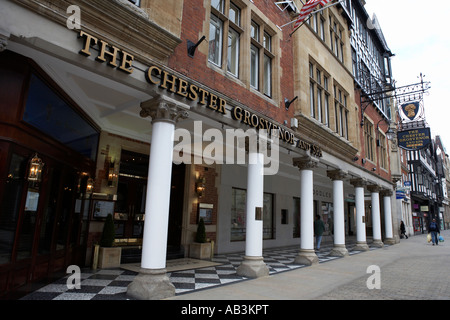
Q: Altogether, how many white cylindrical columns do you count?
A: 7